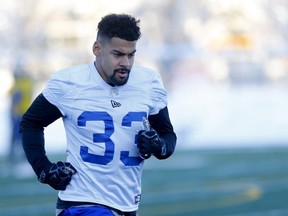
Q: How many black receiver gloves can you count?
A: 2